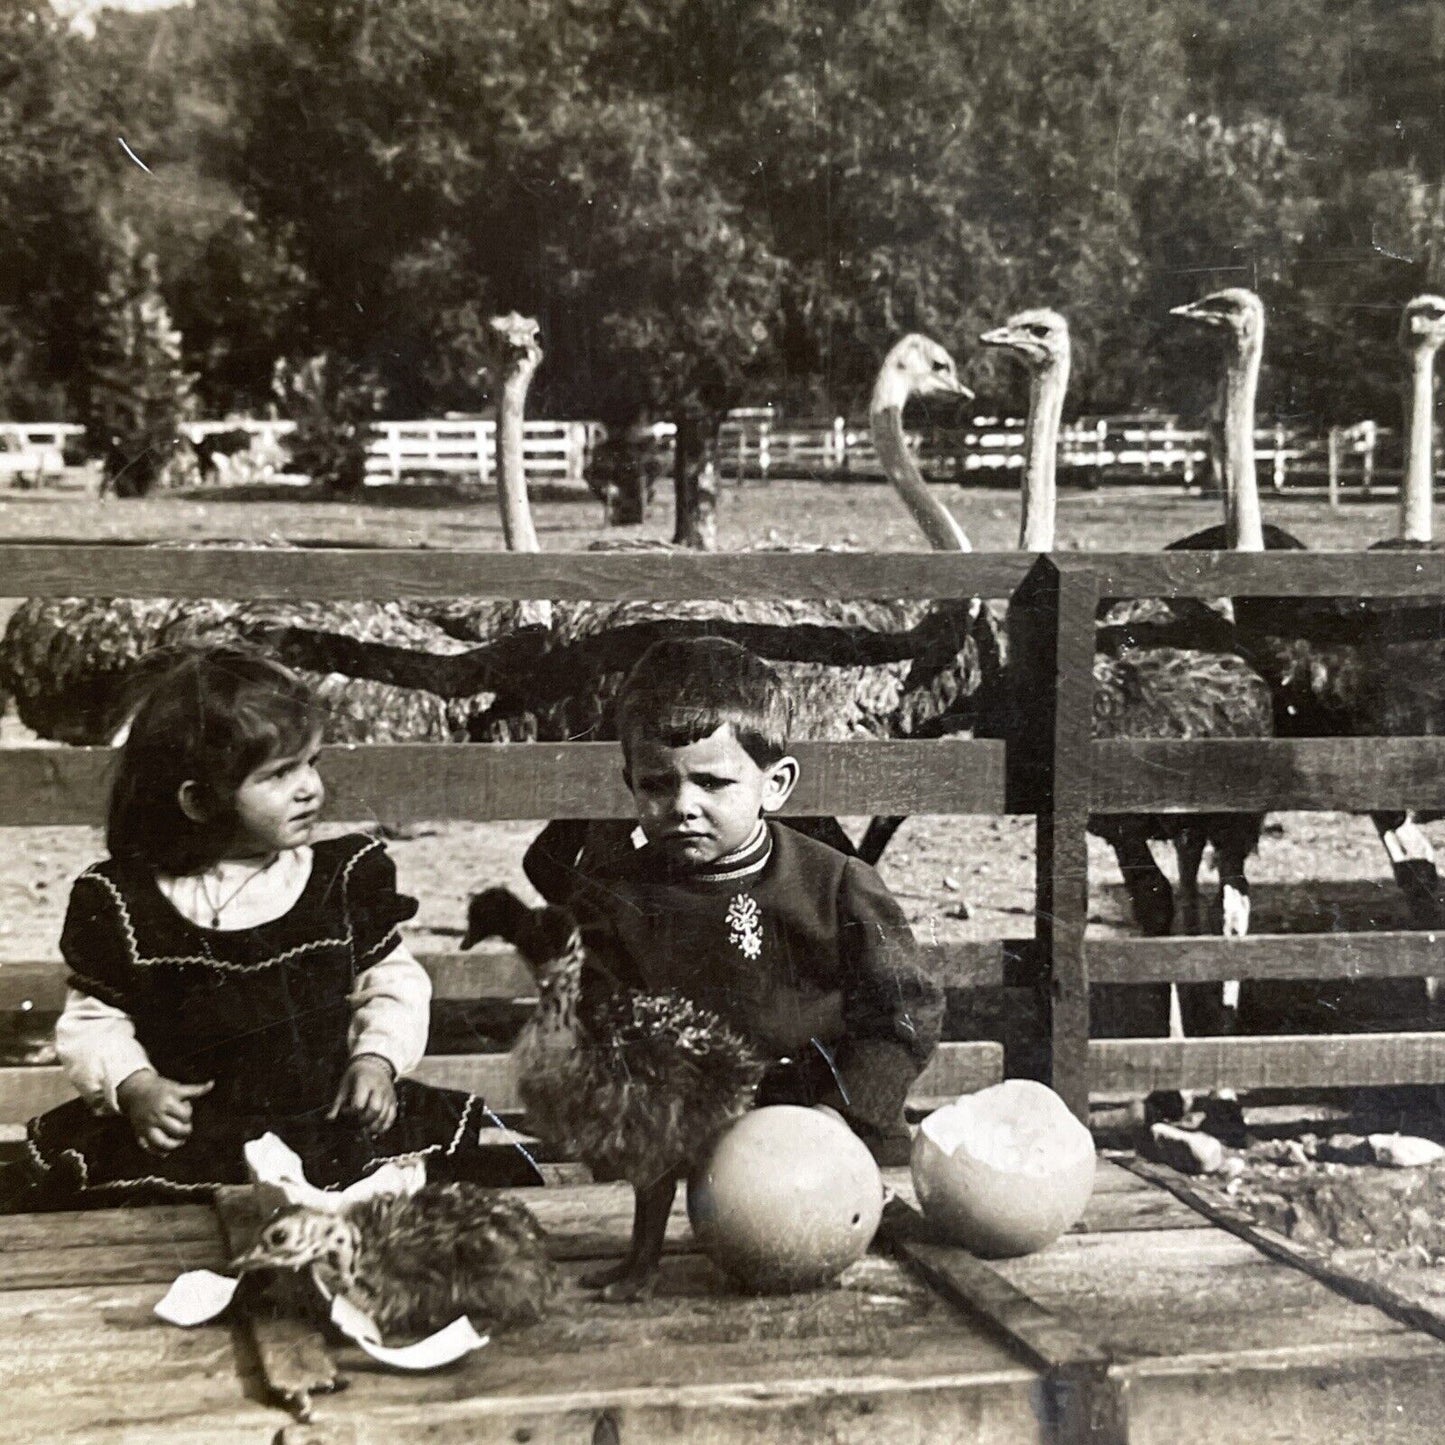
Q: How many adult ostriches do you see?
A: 5